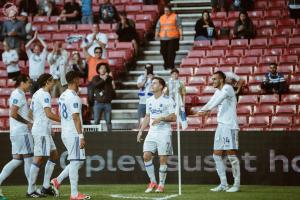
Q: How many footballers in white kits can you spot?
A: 5